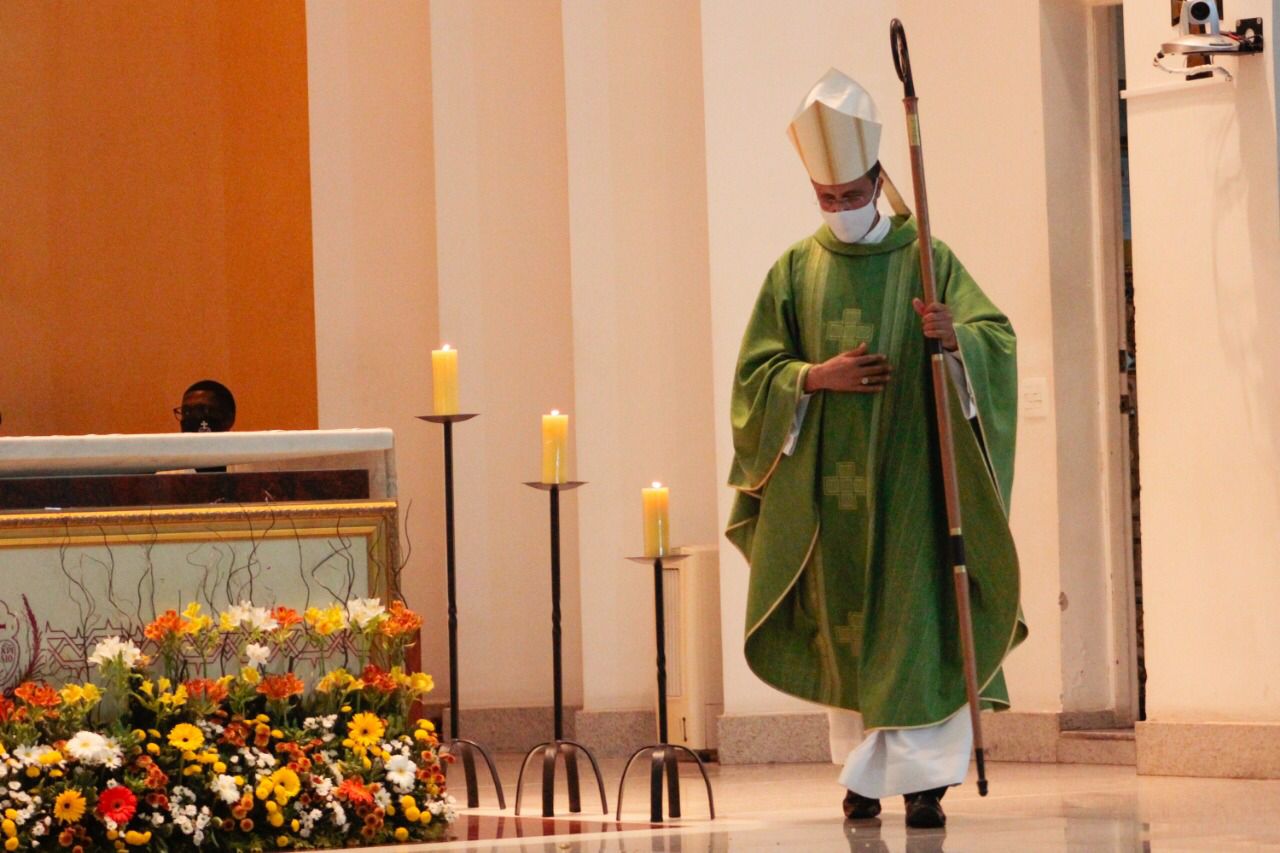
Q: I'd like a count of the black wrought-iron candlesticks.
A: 3